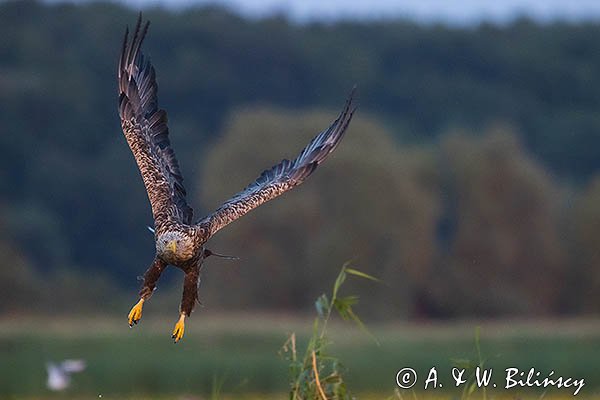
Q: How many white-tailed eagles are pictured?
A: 1